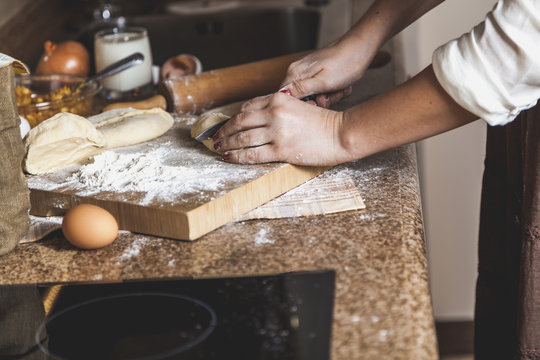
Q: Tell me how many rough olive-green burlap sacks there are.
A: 1